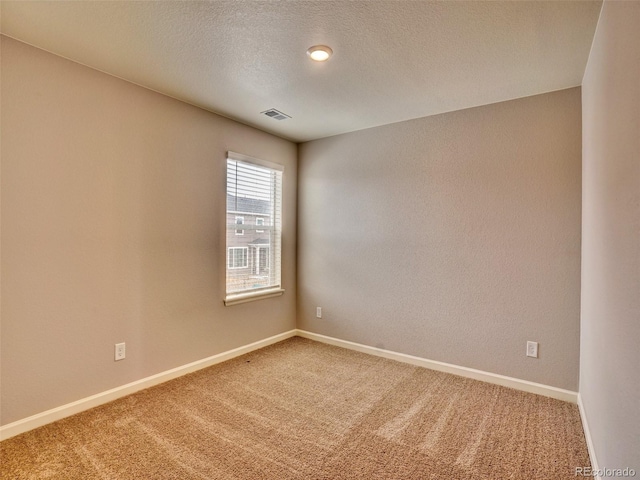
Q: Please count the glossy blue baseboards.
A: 0